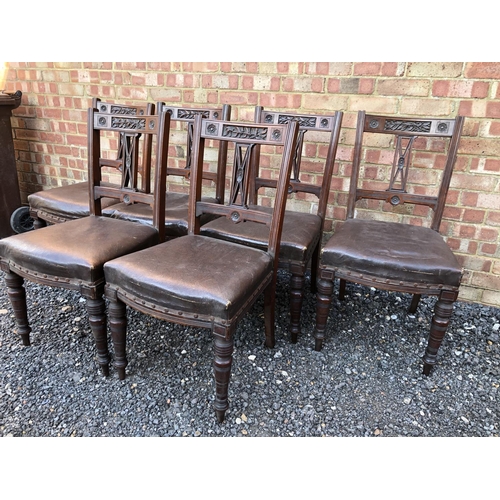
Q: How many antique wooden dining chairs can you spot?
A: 6